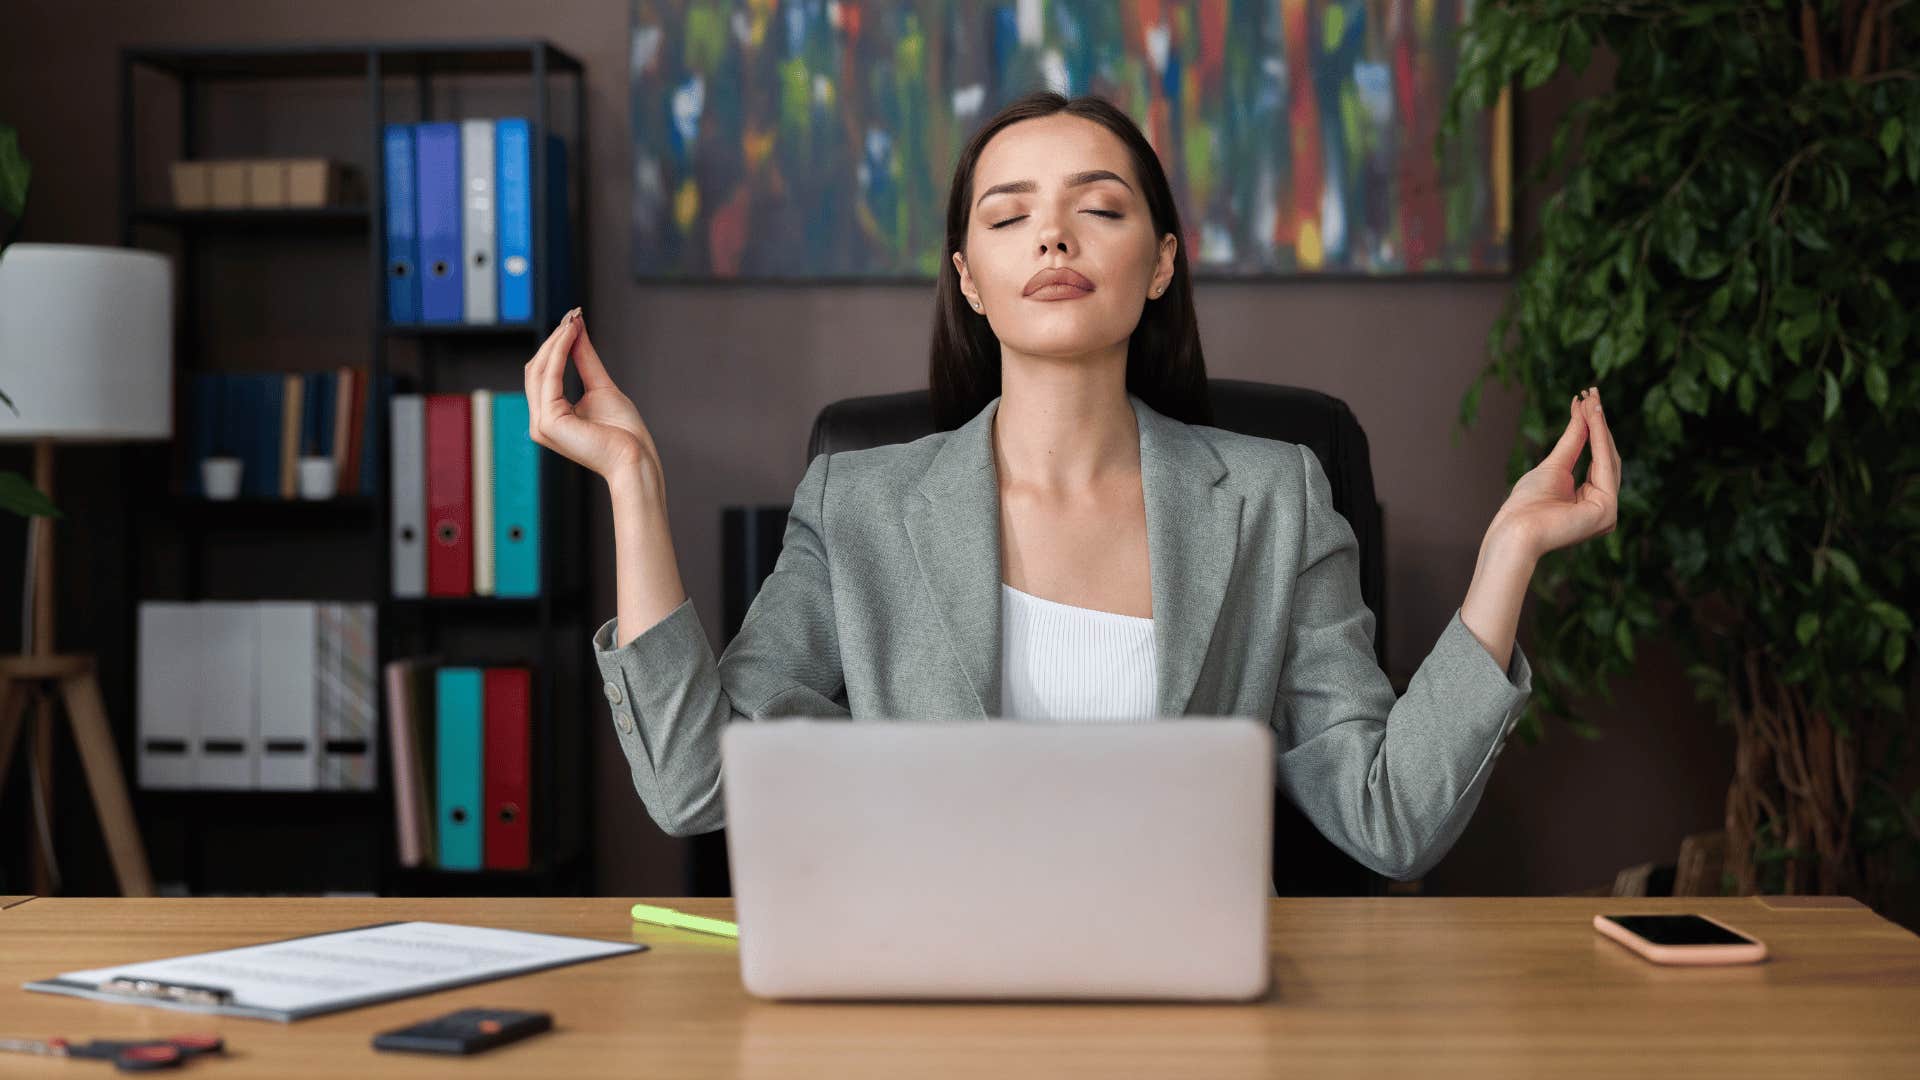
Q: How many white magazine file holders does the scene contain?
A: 3